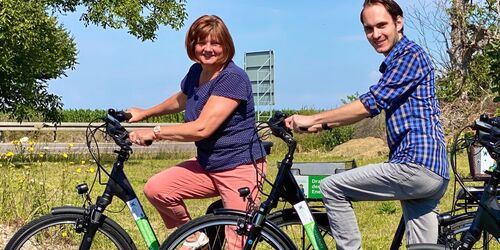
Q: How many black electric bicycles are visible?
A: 3